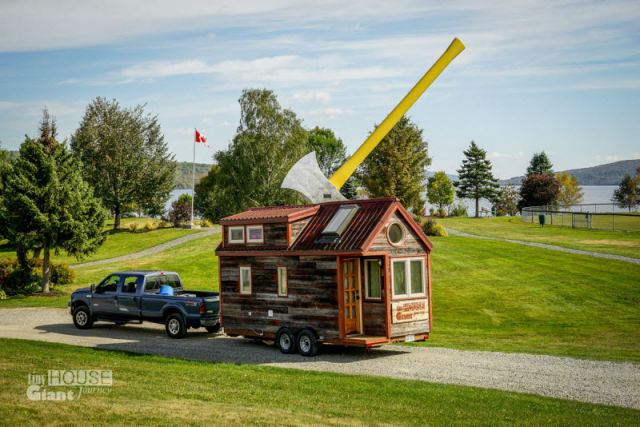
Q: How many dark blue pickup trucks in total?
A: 1